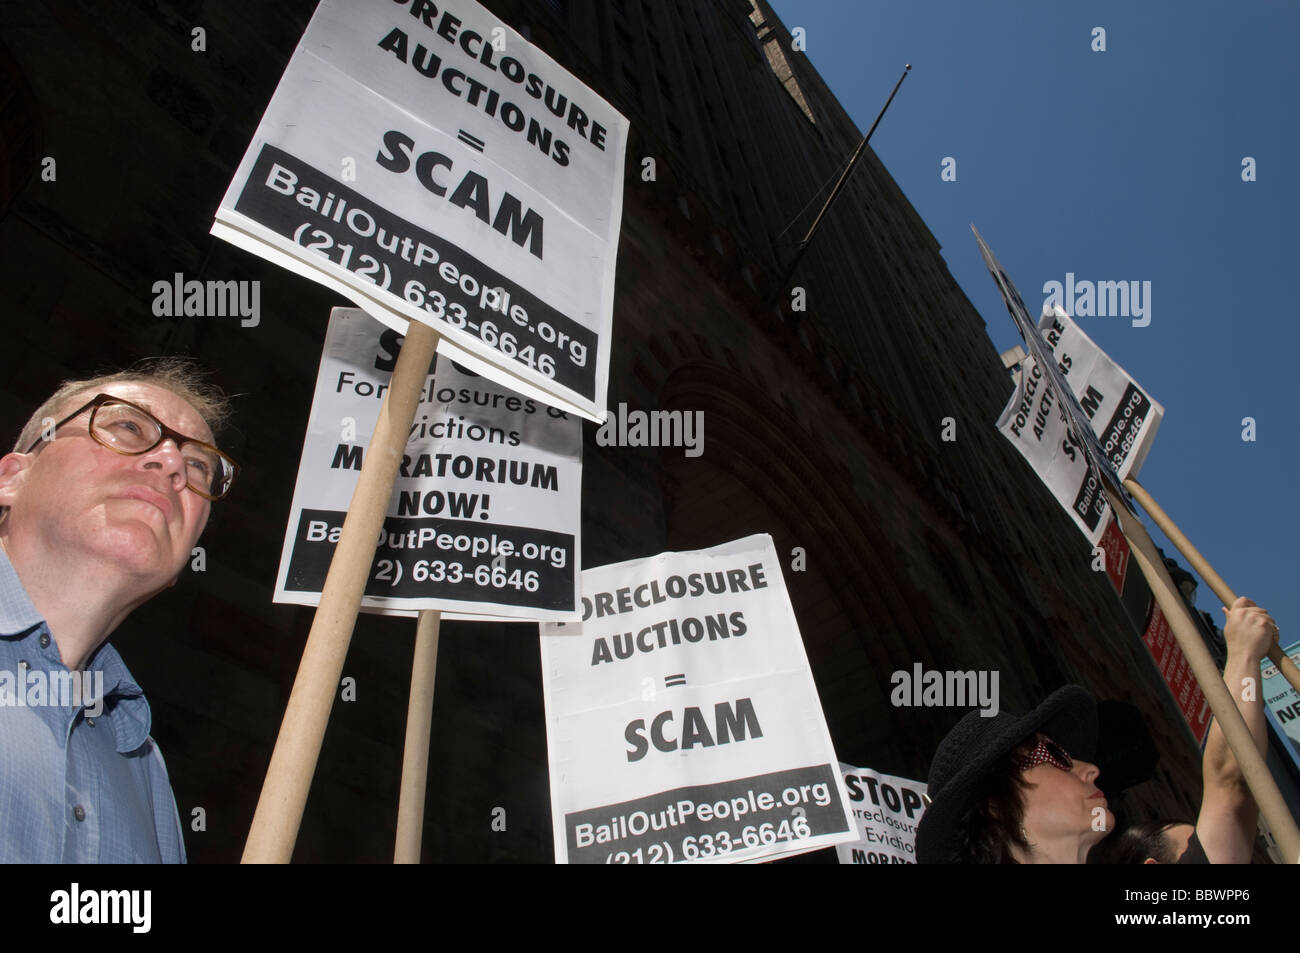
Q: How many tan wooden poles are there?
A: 4